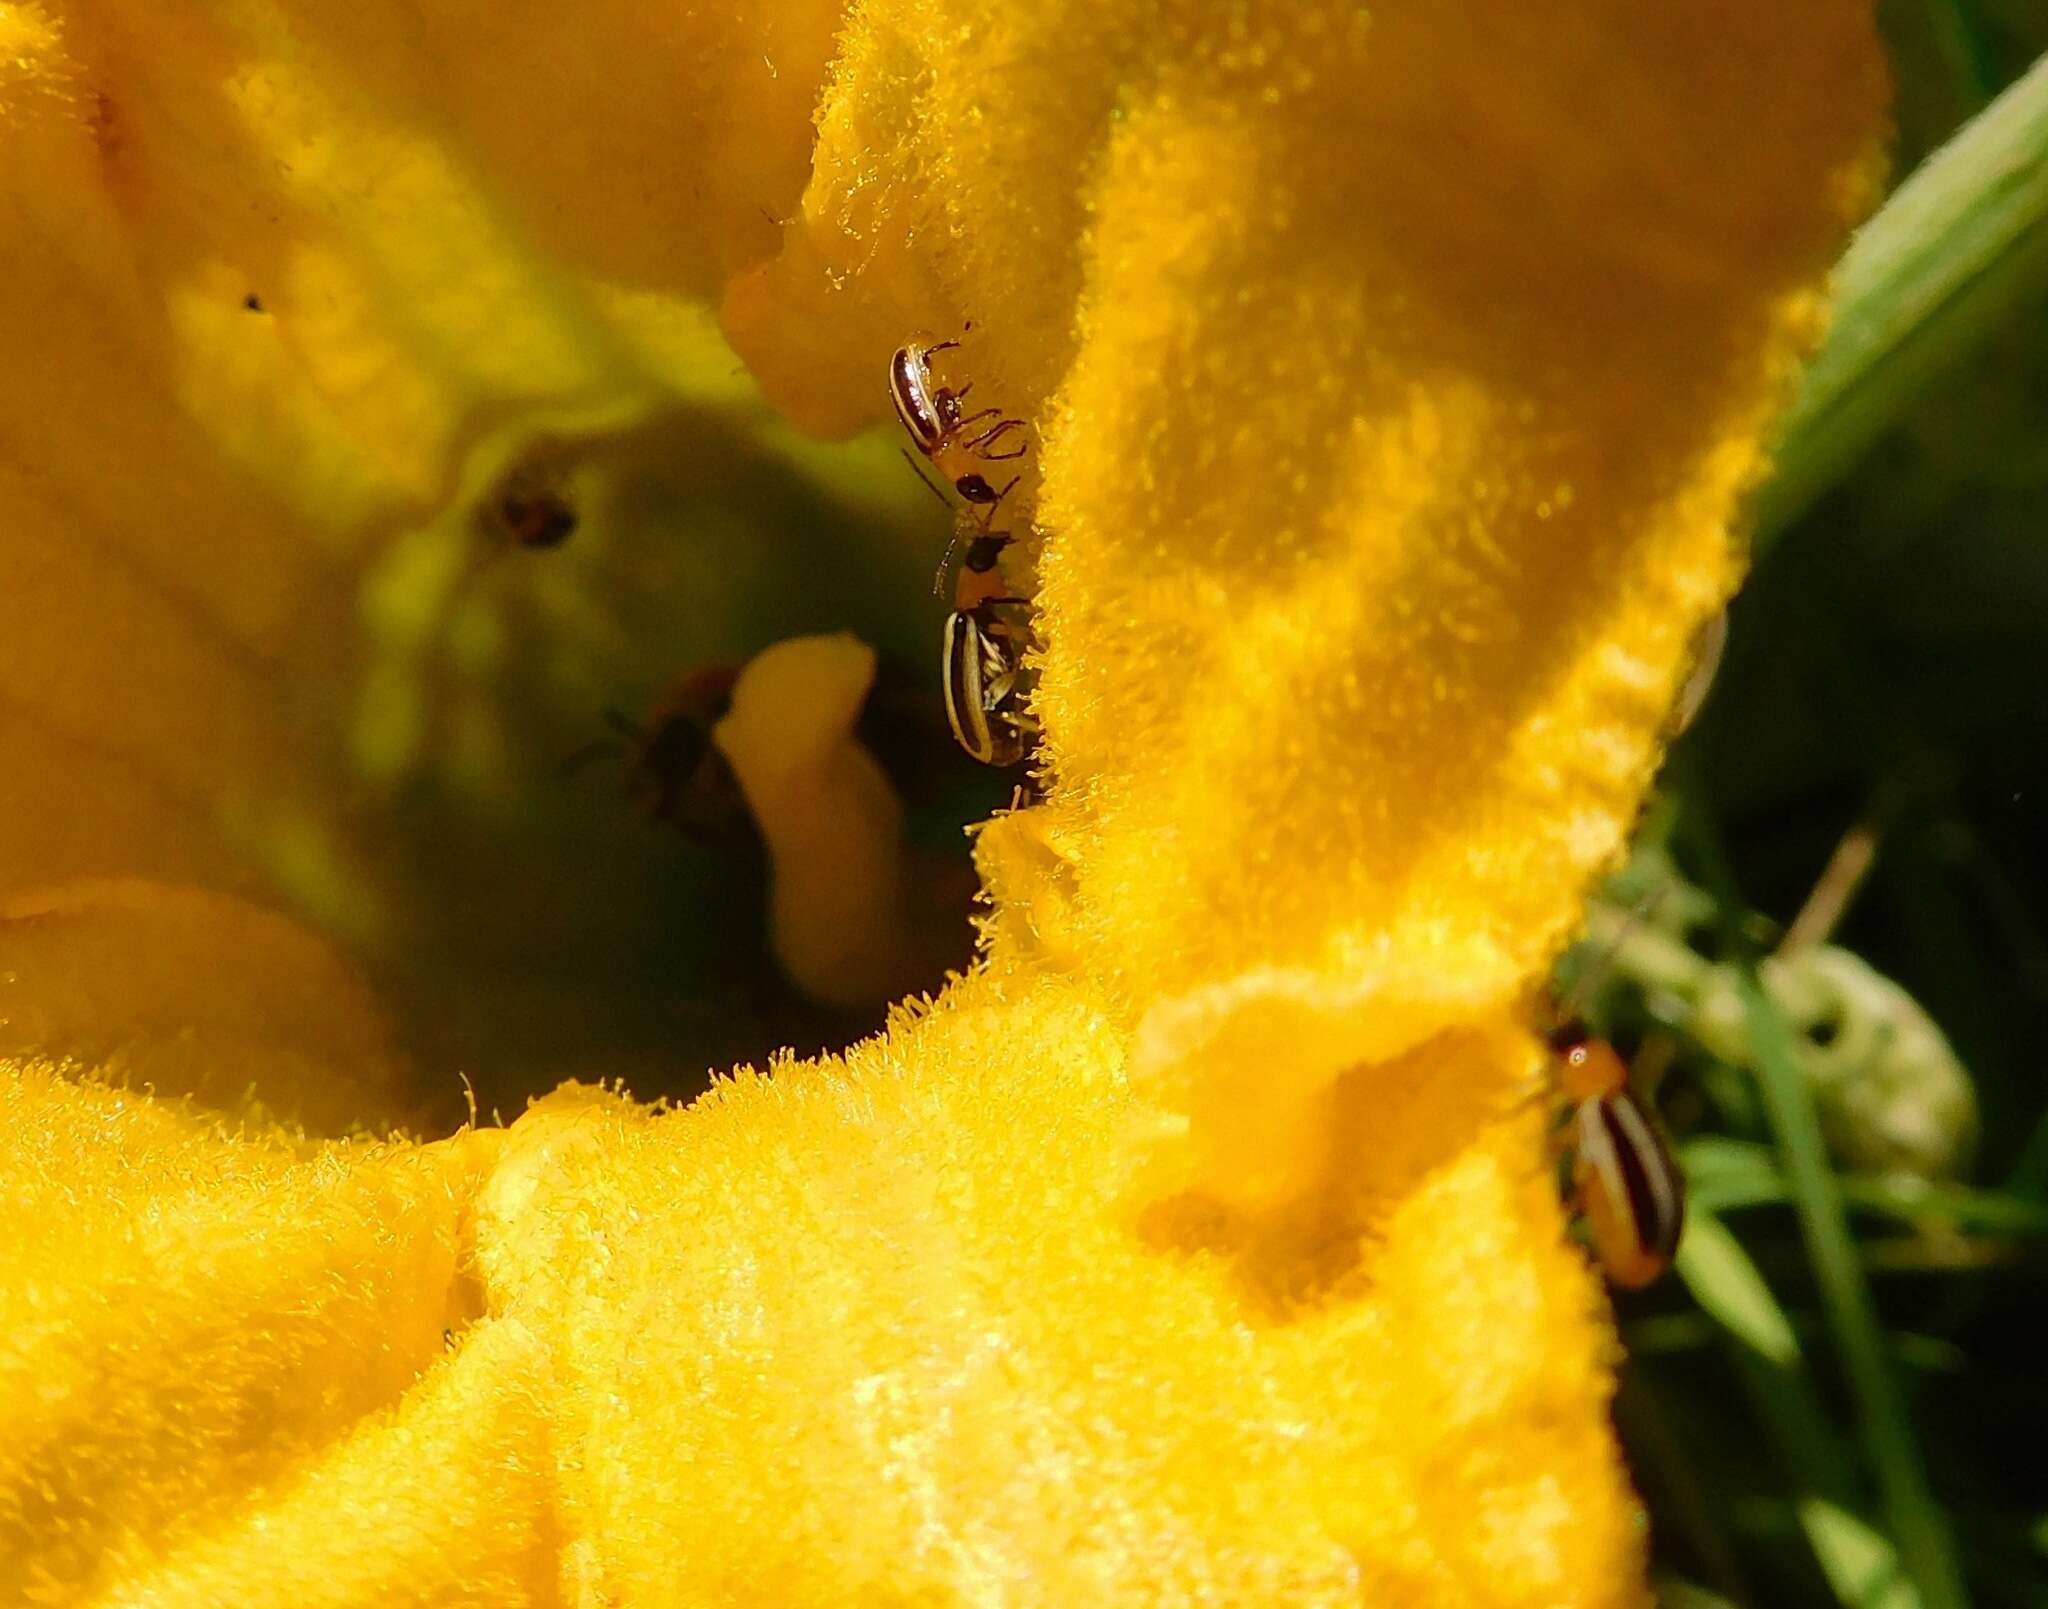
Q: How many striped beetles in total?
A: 3